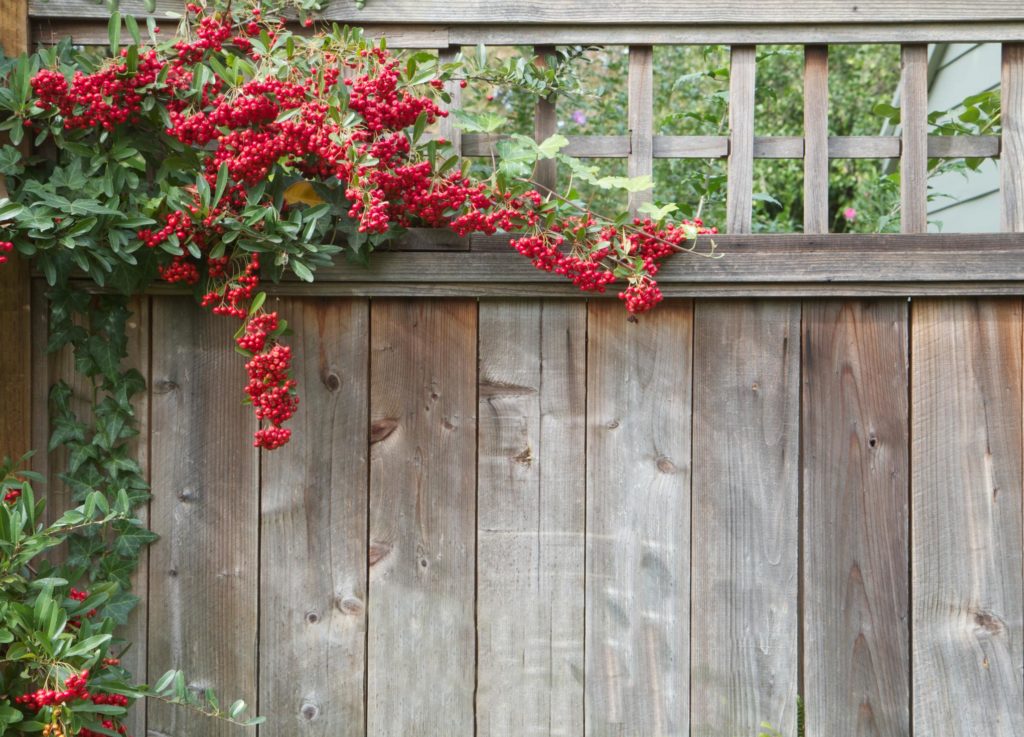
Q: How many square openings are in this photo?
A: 12